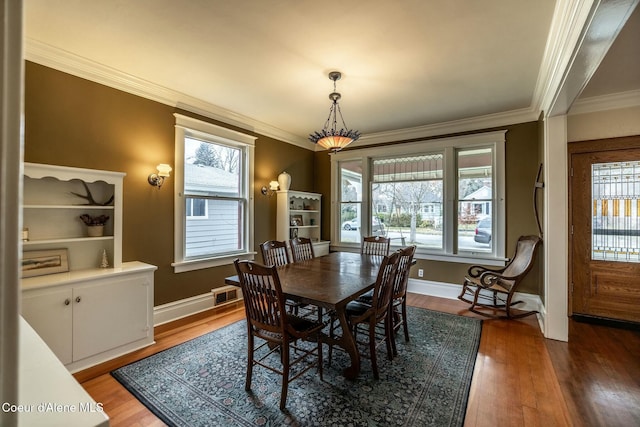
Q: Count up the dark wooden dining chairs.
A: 6